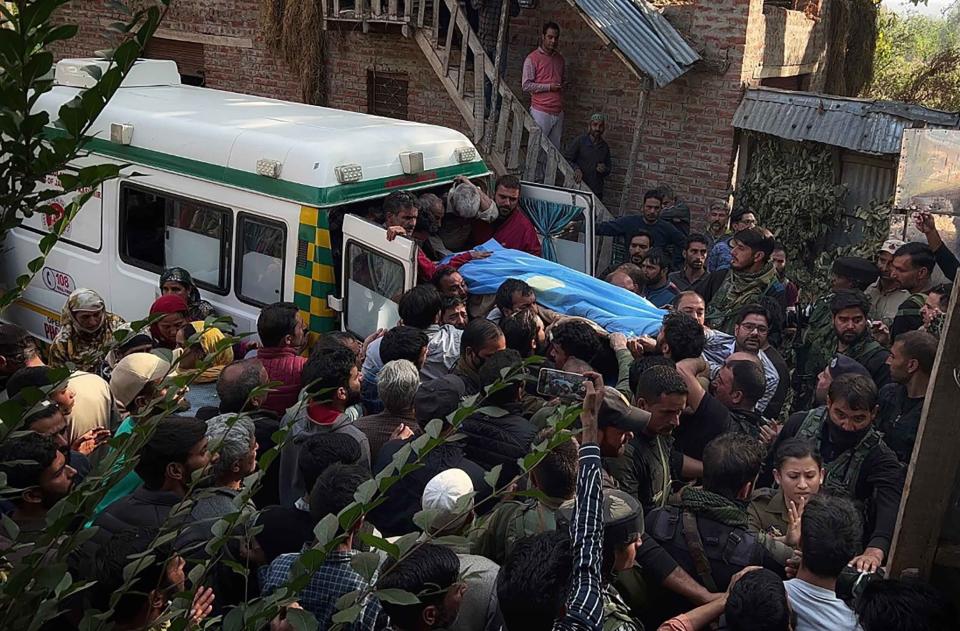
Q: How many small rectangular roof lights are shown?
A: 5